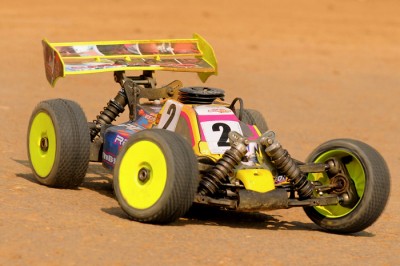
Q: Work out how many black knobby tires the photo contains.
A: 4